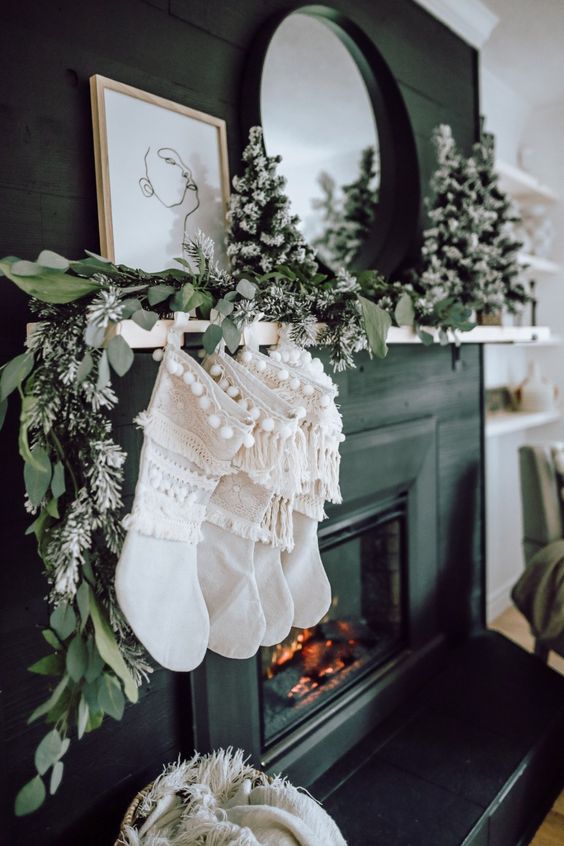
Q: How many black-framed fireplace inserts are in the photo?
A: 1